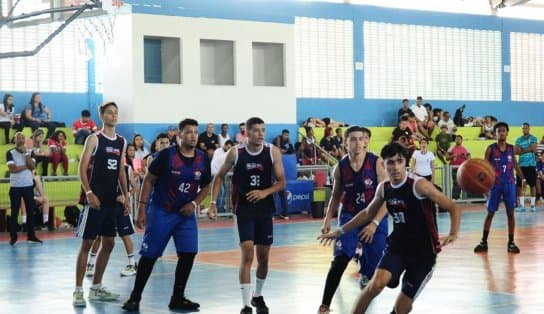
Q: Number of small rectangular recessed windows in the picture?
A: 3